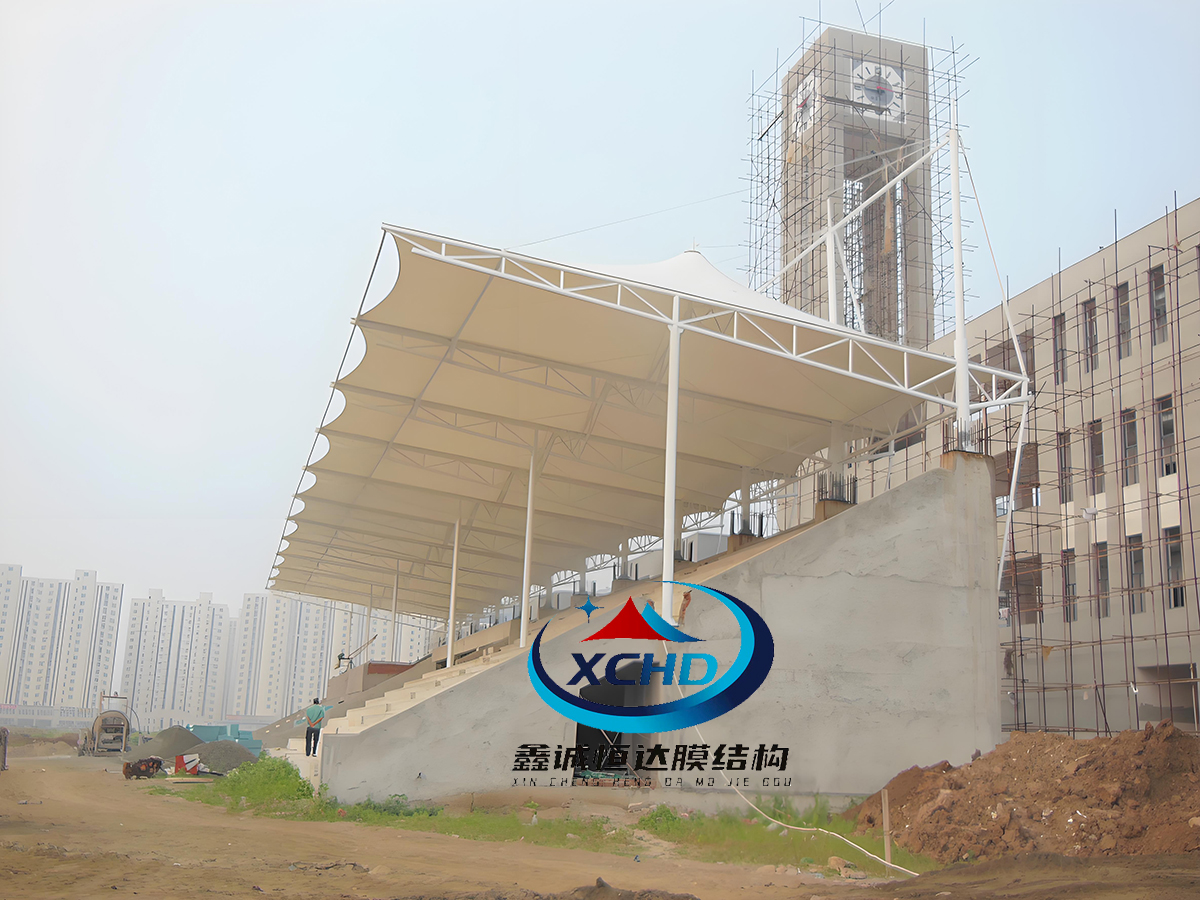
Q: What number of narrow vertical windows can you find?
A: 12